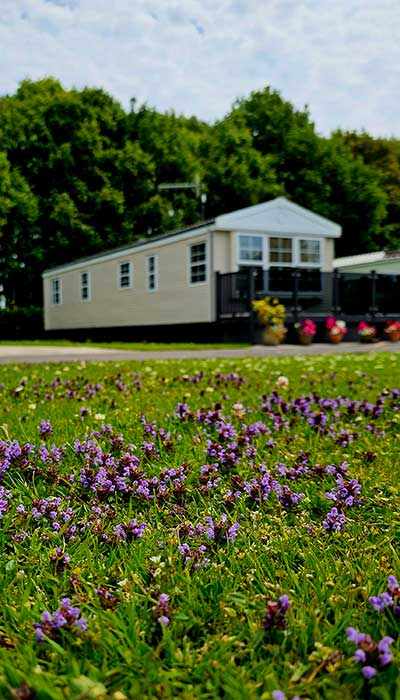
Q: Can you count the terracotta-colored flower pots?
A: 2